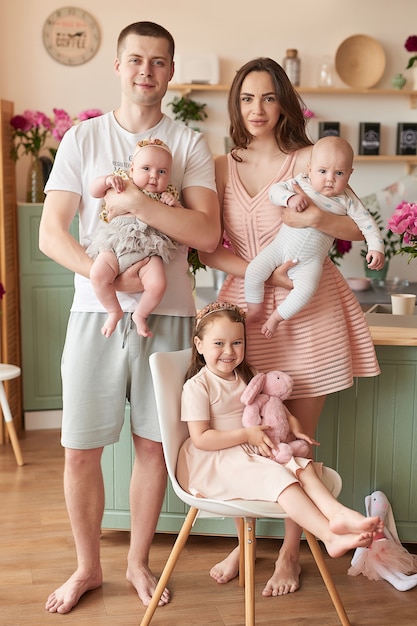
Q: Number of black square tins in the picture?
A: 3